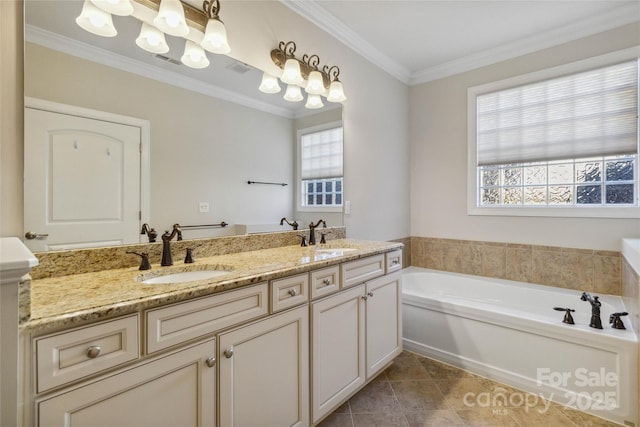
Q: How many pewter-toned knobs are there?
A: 8